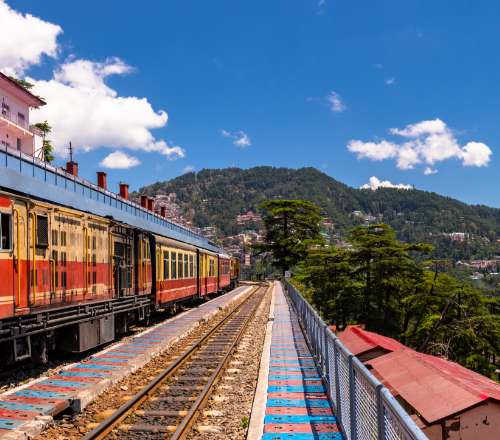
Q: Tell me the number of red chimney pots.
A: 6